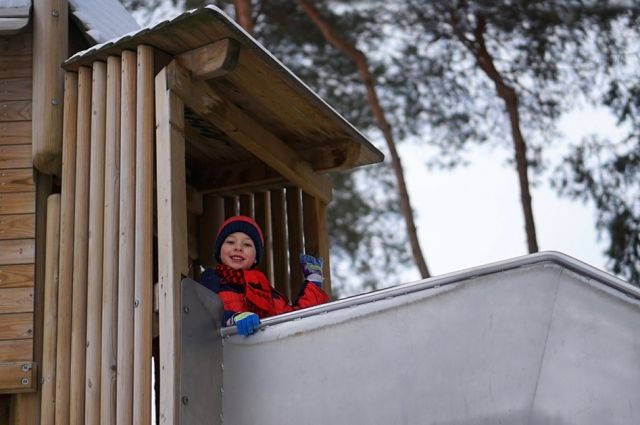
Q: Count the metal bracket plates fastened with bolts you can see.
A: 1